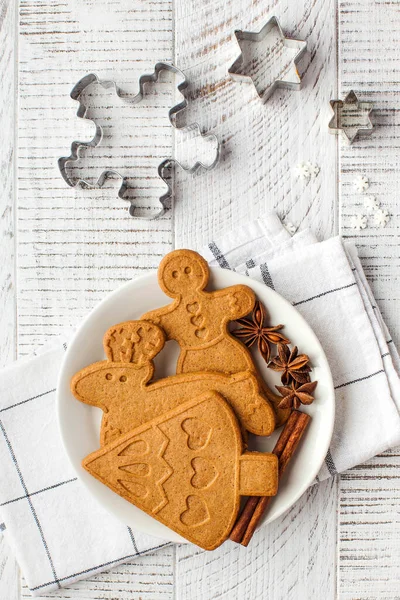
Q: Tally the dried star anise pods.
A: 3